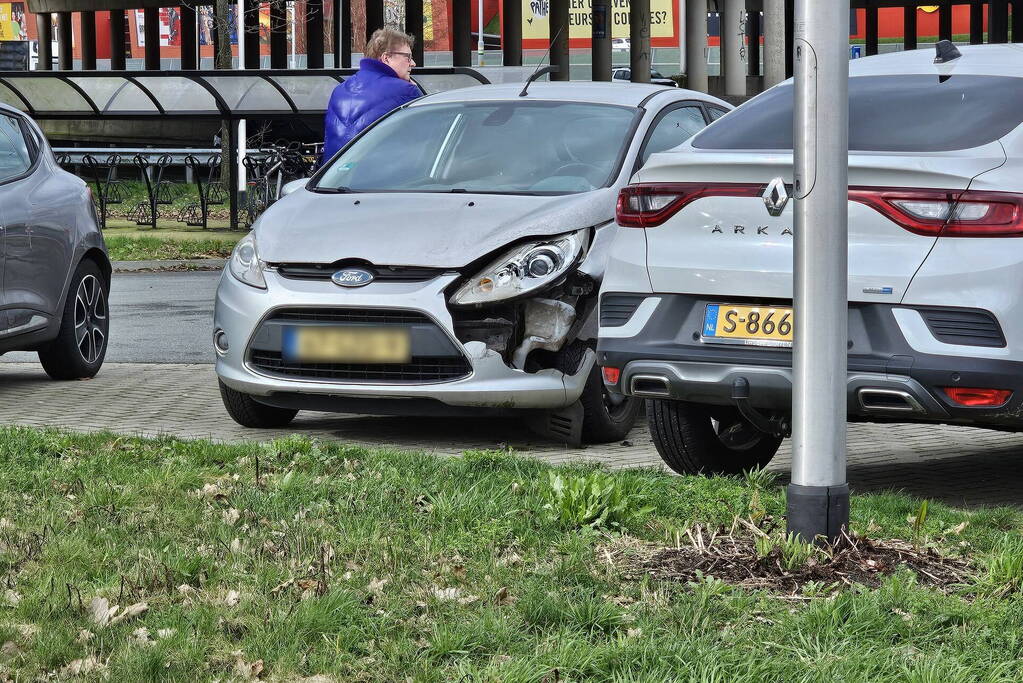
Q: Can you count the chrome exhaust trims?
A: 2